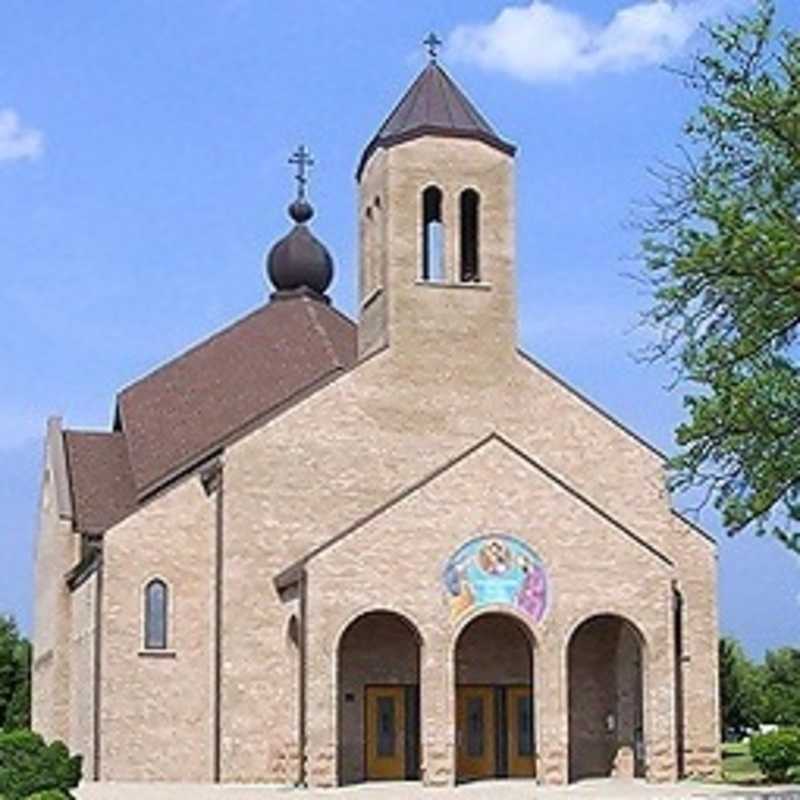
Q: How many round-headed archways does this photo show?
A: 3